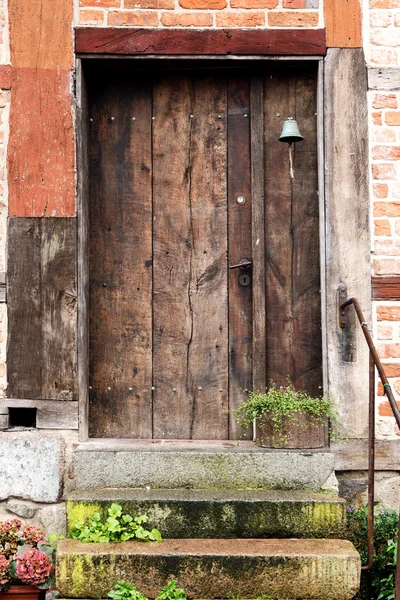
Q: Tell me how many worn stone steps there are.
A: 3